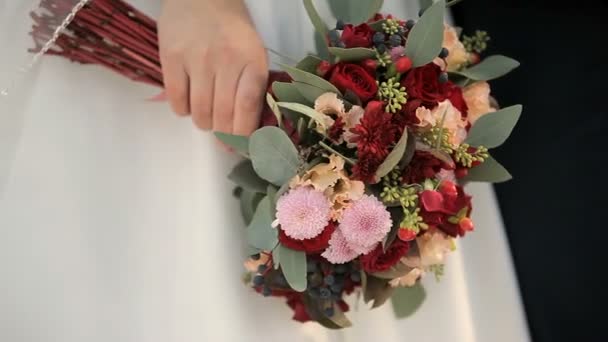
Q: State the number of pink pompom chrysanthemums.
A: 3